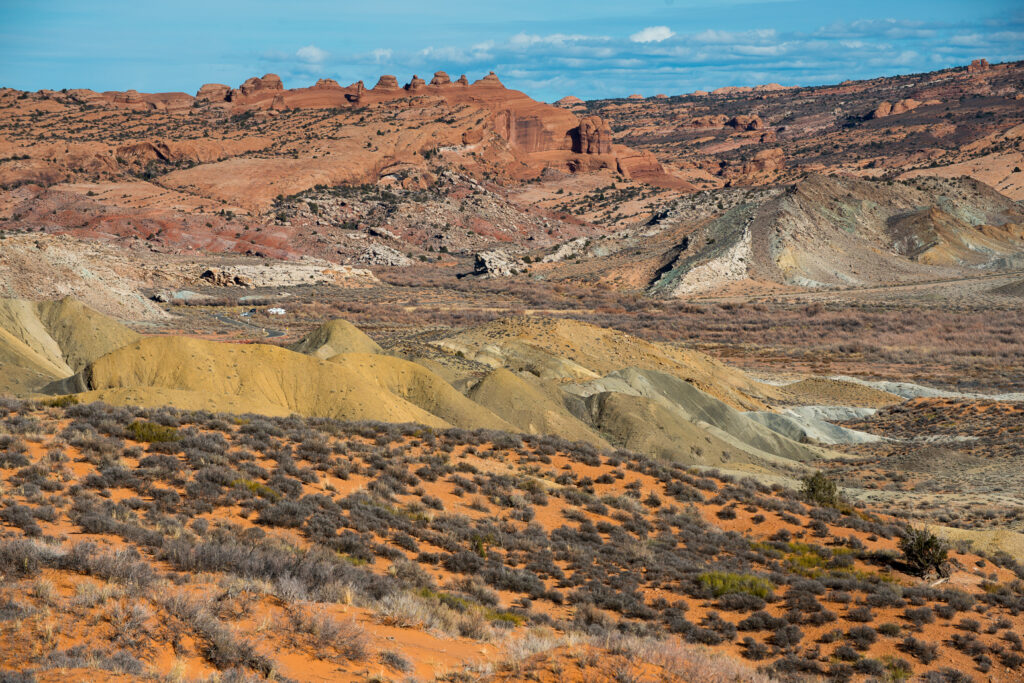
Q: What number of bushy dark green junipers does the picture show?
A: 2